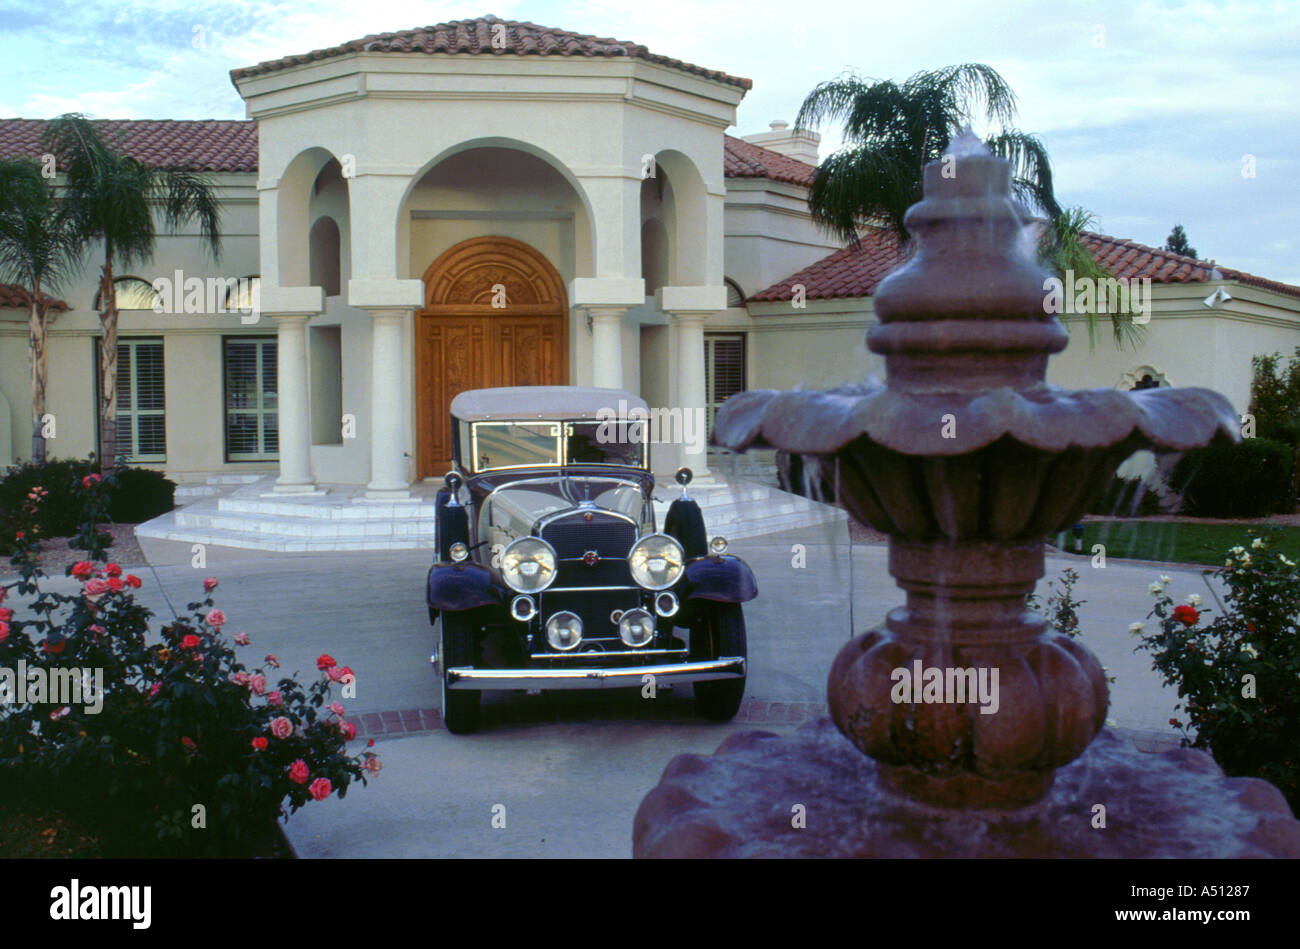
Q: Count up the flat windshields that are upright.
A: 2